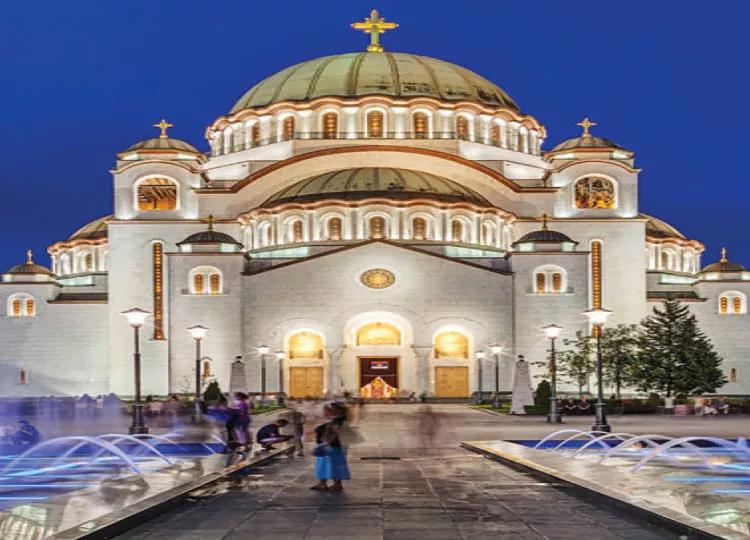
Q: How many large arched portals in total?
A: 3